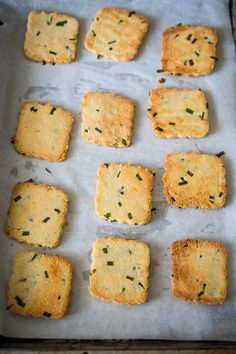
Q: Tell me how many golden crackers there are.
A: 12